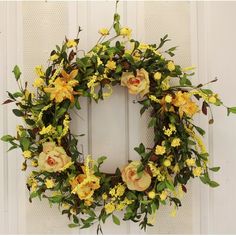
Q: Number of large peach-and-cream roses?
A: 3